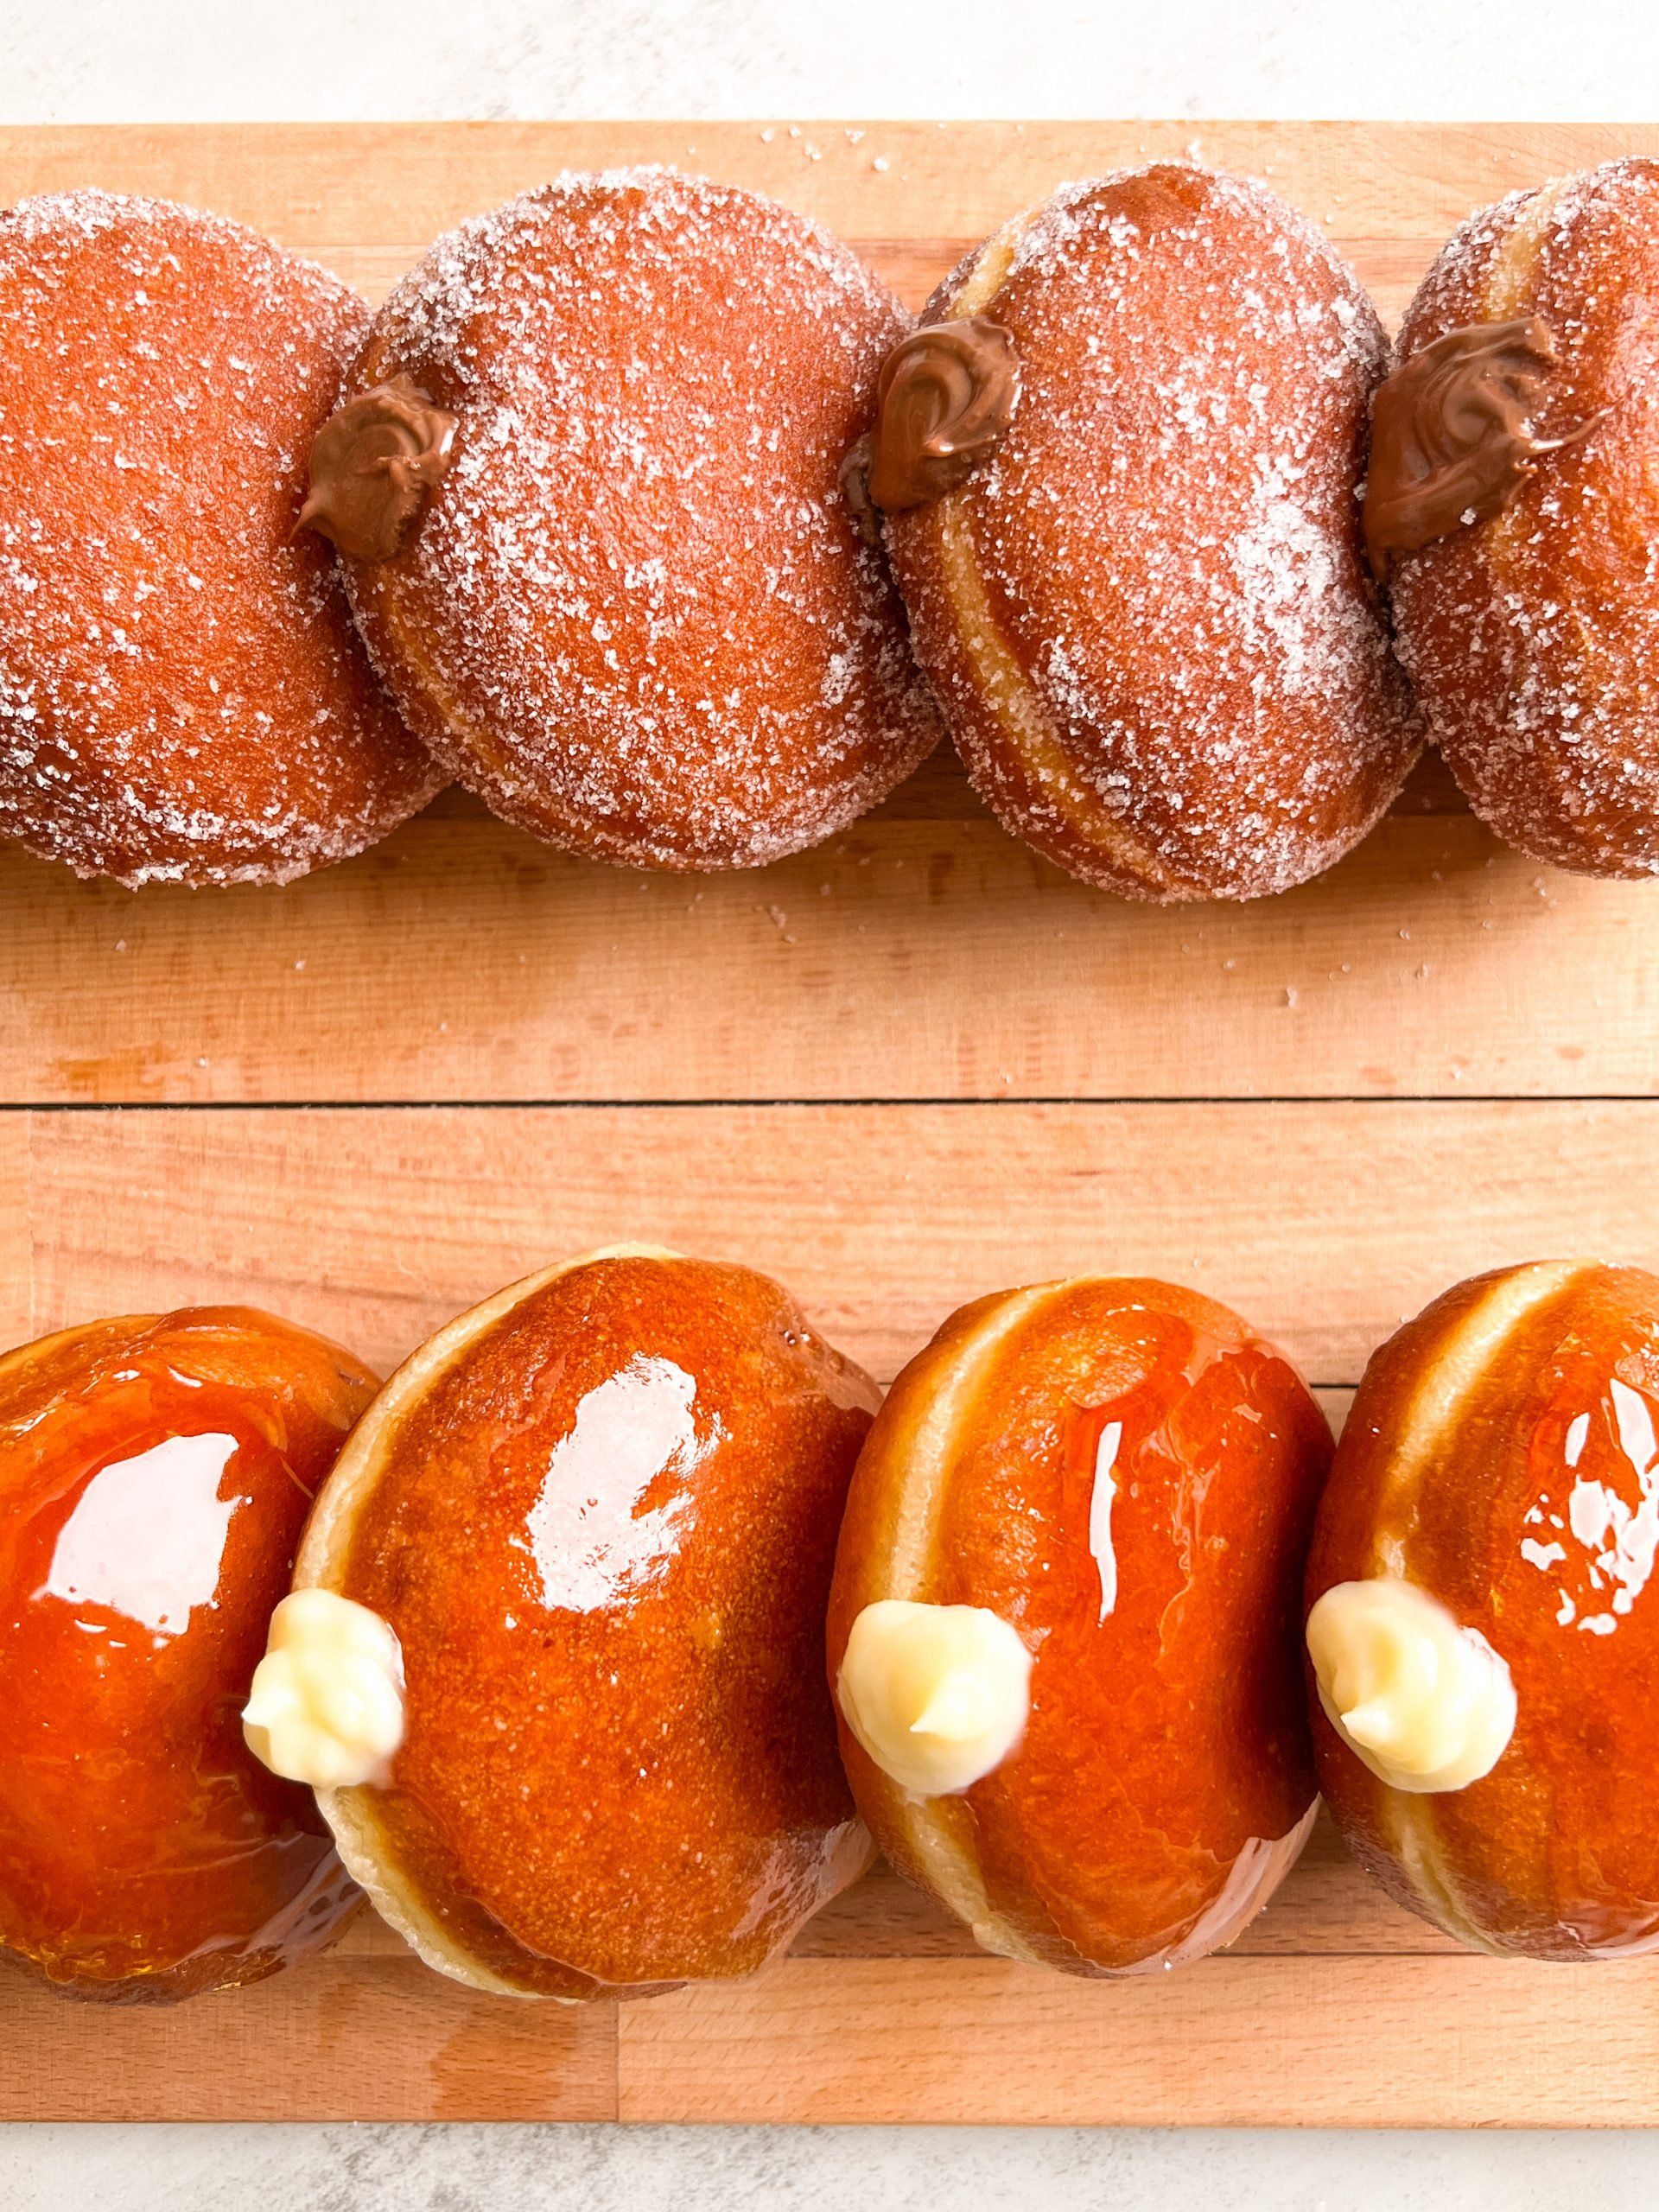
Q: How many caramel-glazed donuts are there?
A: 4